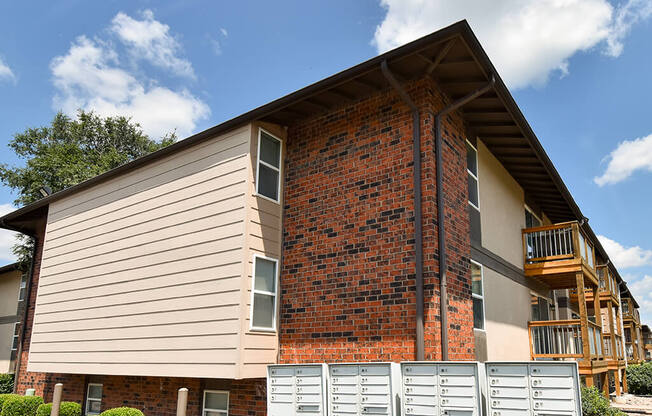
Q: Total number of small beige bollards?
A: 2